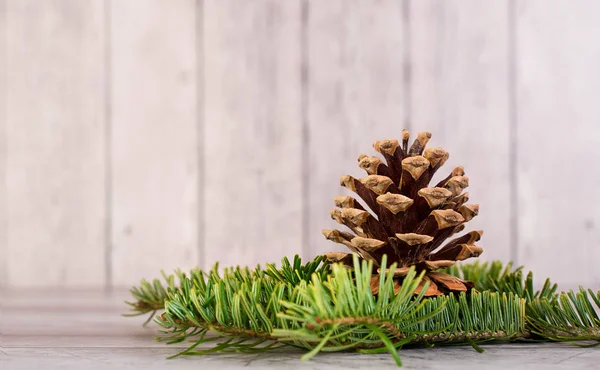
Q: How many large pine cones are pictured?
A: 1